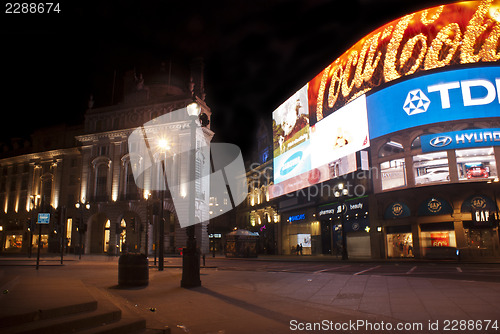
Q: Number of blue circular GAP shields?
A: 3